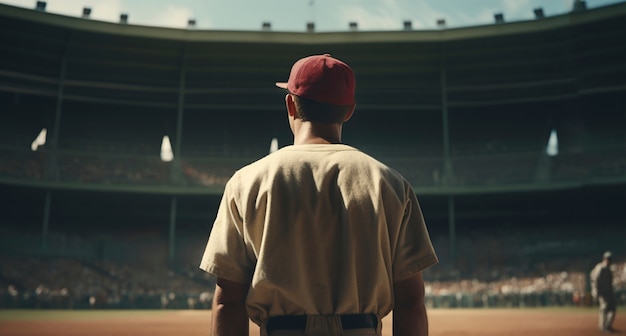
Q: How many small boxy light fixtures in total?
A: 12